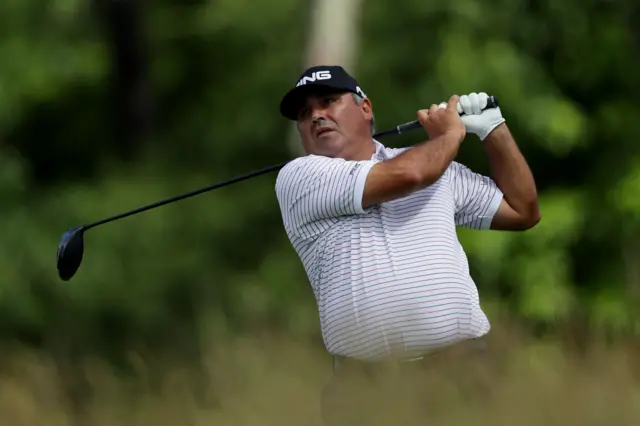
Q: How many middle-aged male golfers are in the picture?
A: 1